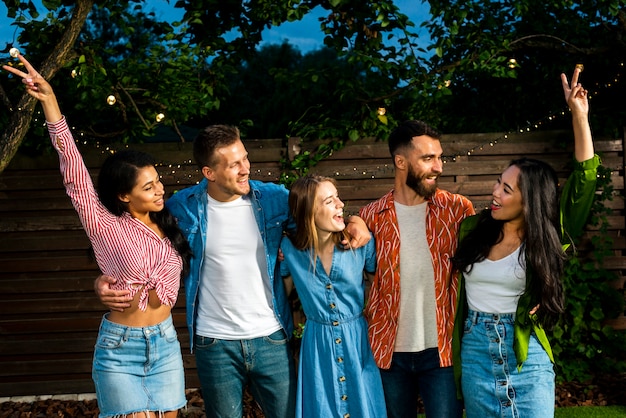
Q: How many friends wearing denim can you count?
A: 5